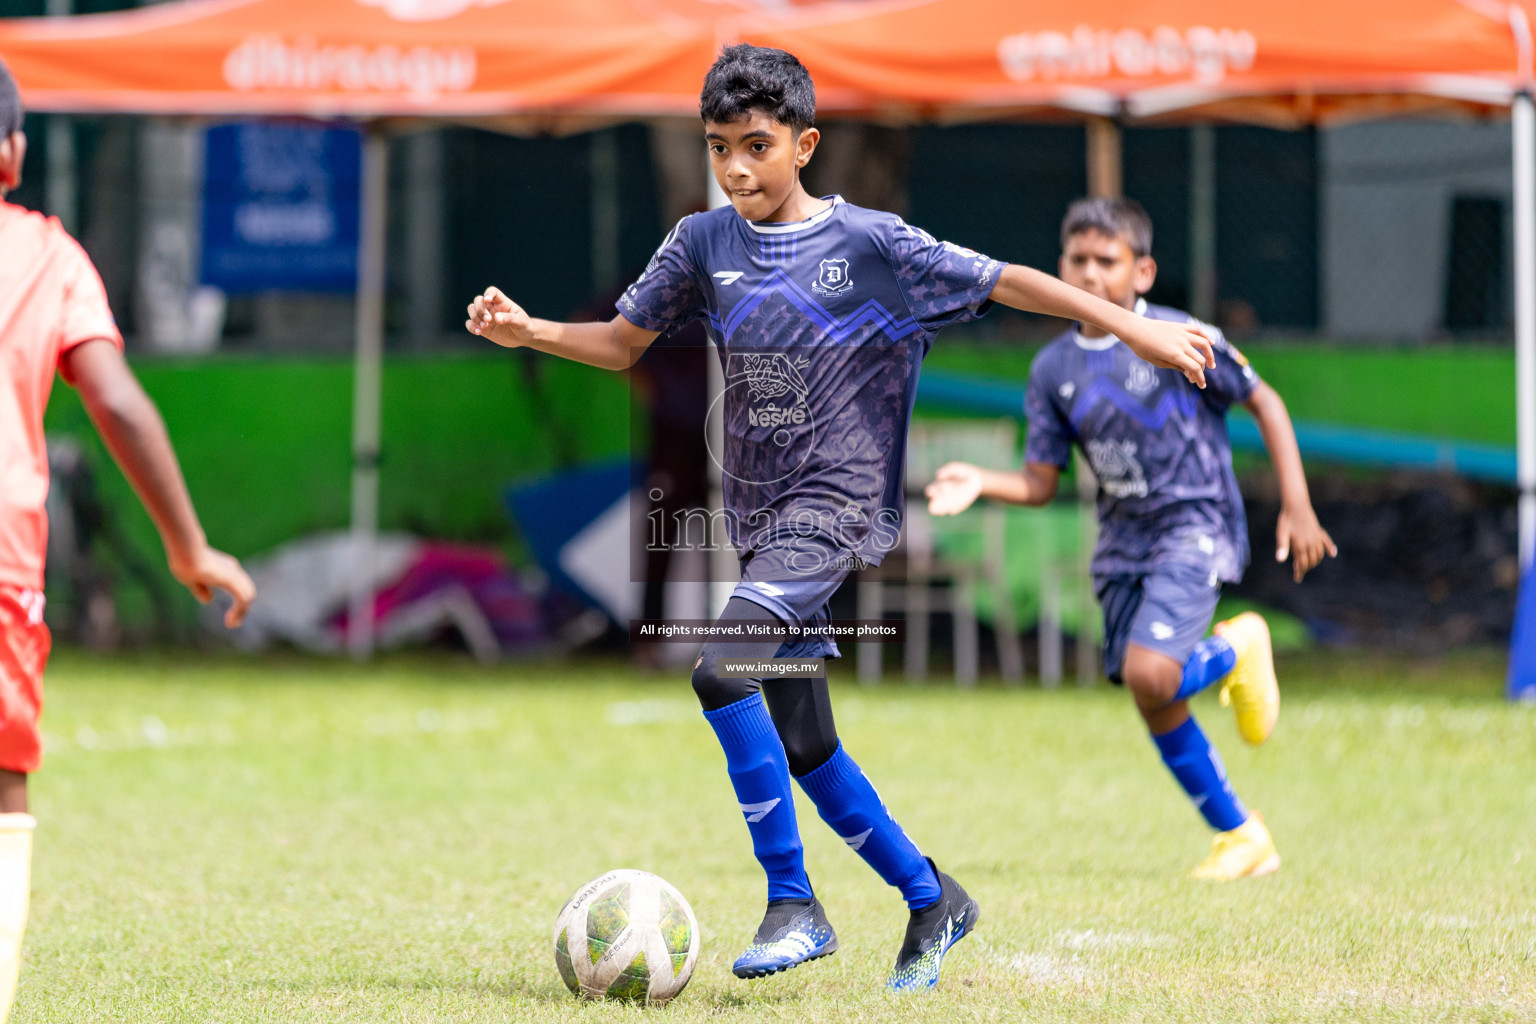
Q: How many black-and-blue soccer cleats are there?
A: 2